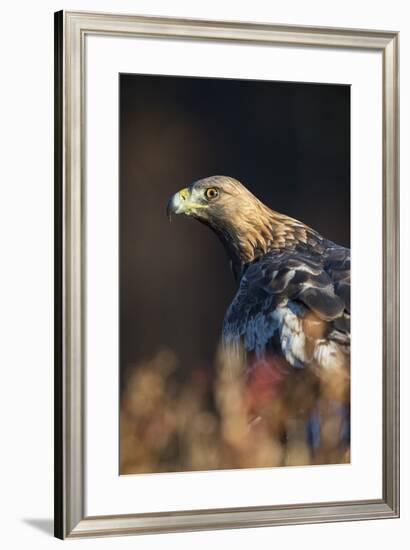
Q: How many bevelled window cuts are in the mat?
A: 1